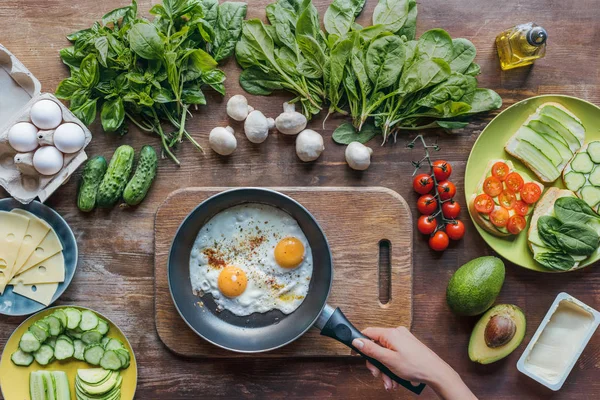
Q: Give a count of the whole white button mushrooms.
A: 6